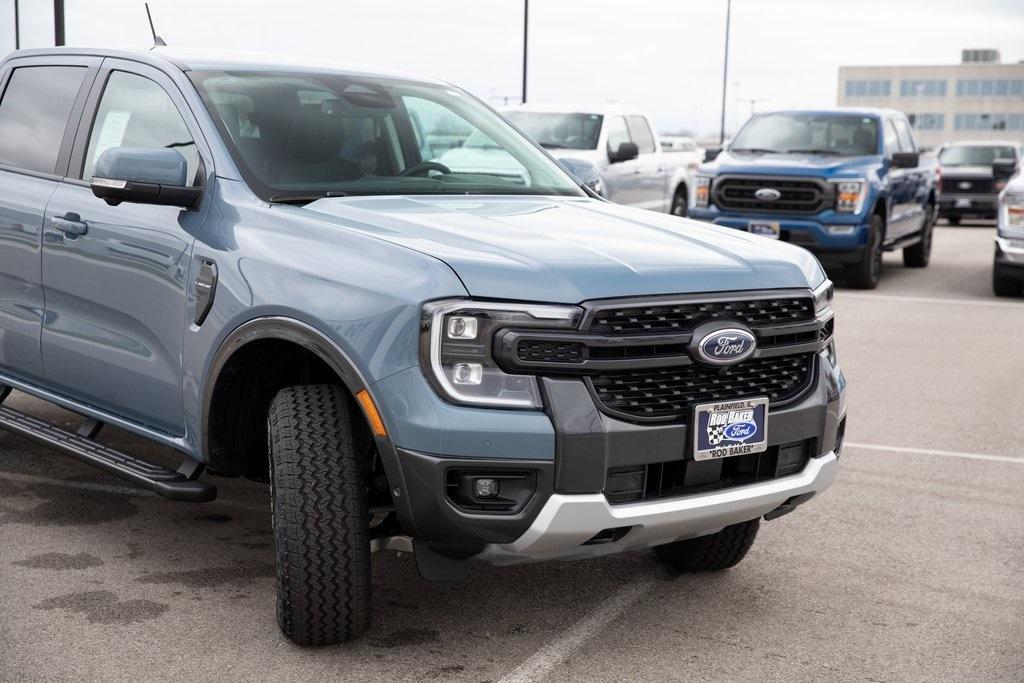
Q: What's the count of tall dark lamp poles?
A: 4